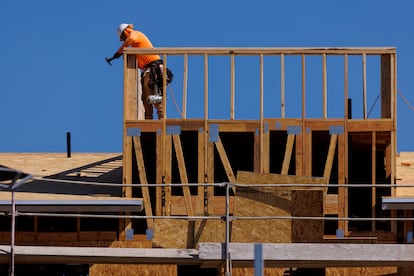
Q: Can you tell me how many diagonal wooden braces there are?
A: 5